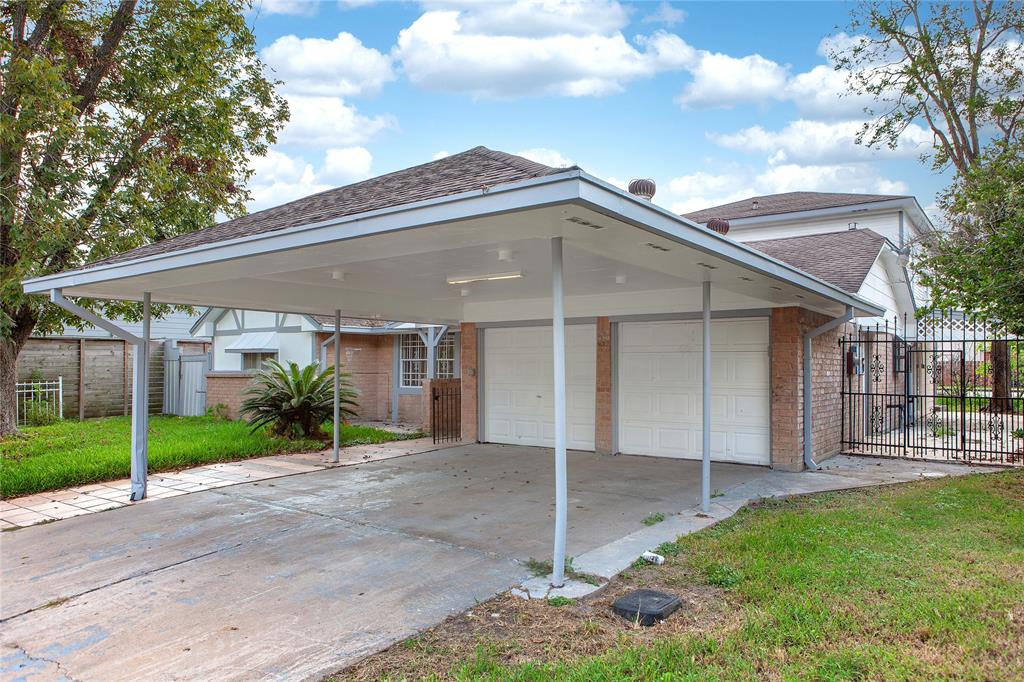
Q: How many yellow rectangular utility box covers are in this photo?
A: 0